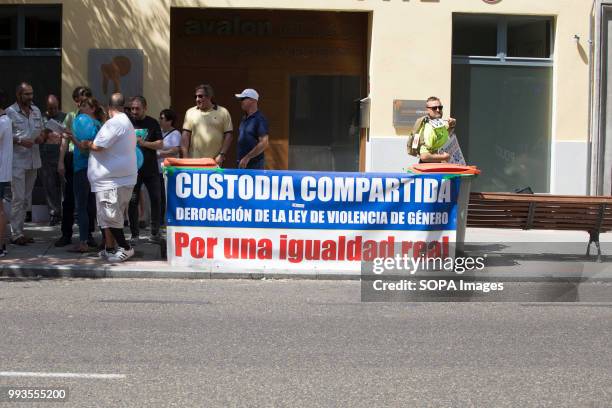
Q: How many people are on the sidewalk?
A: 11